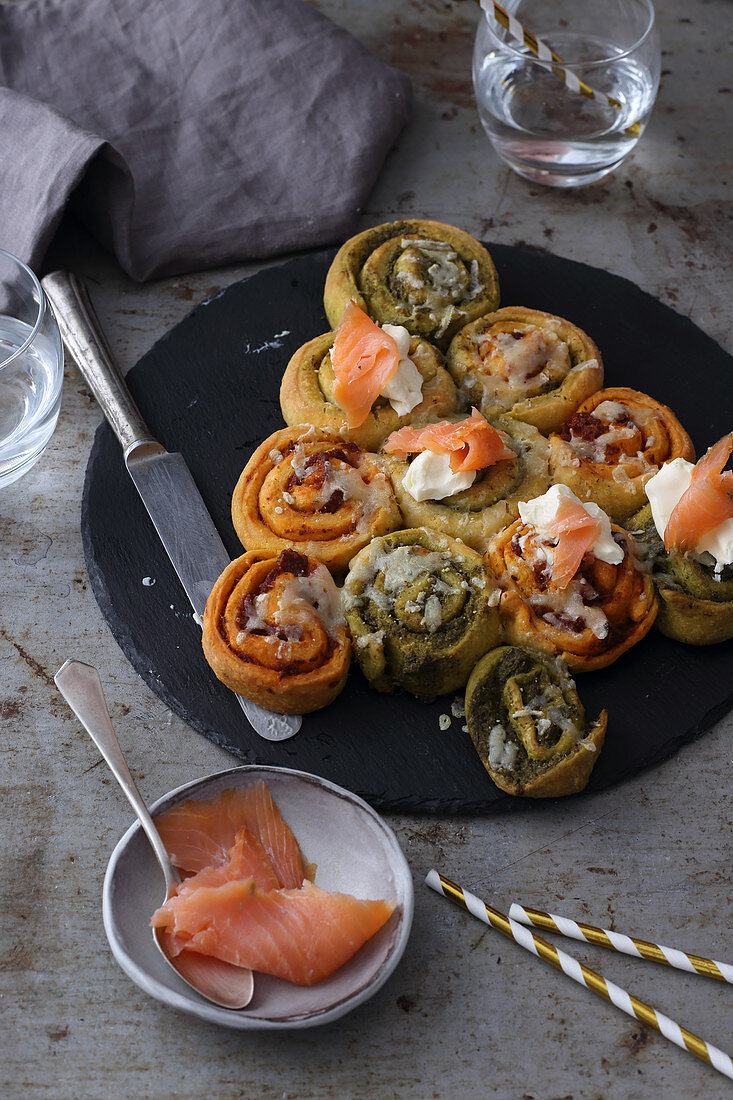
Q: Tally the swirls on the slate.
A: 11